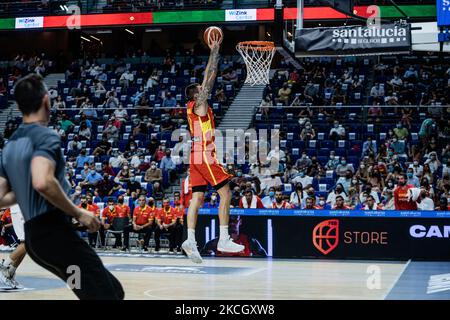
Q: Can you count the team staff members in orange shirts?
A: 8